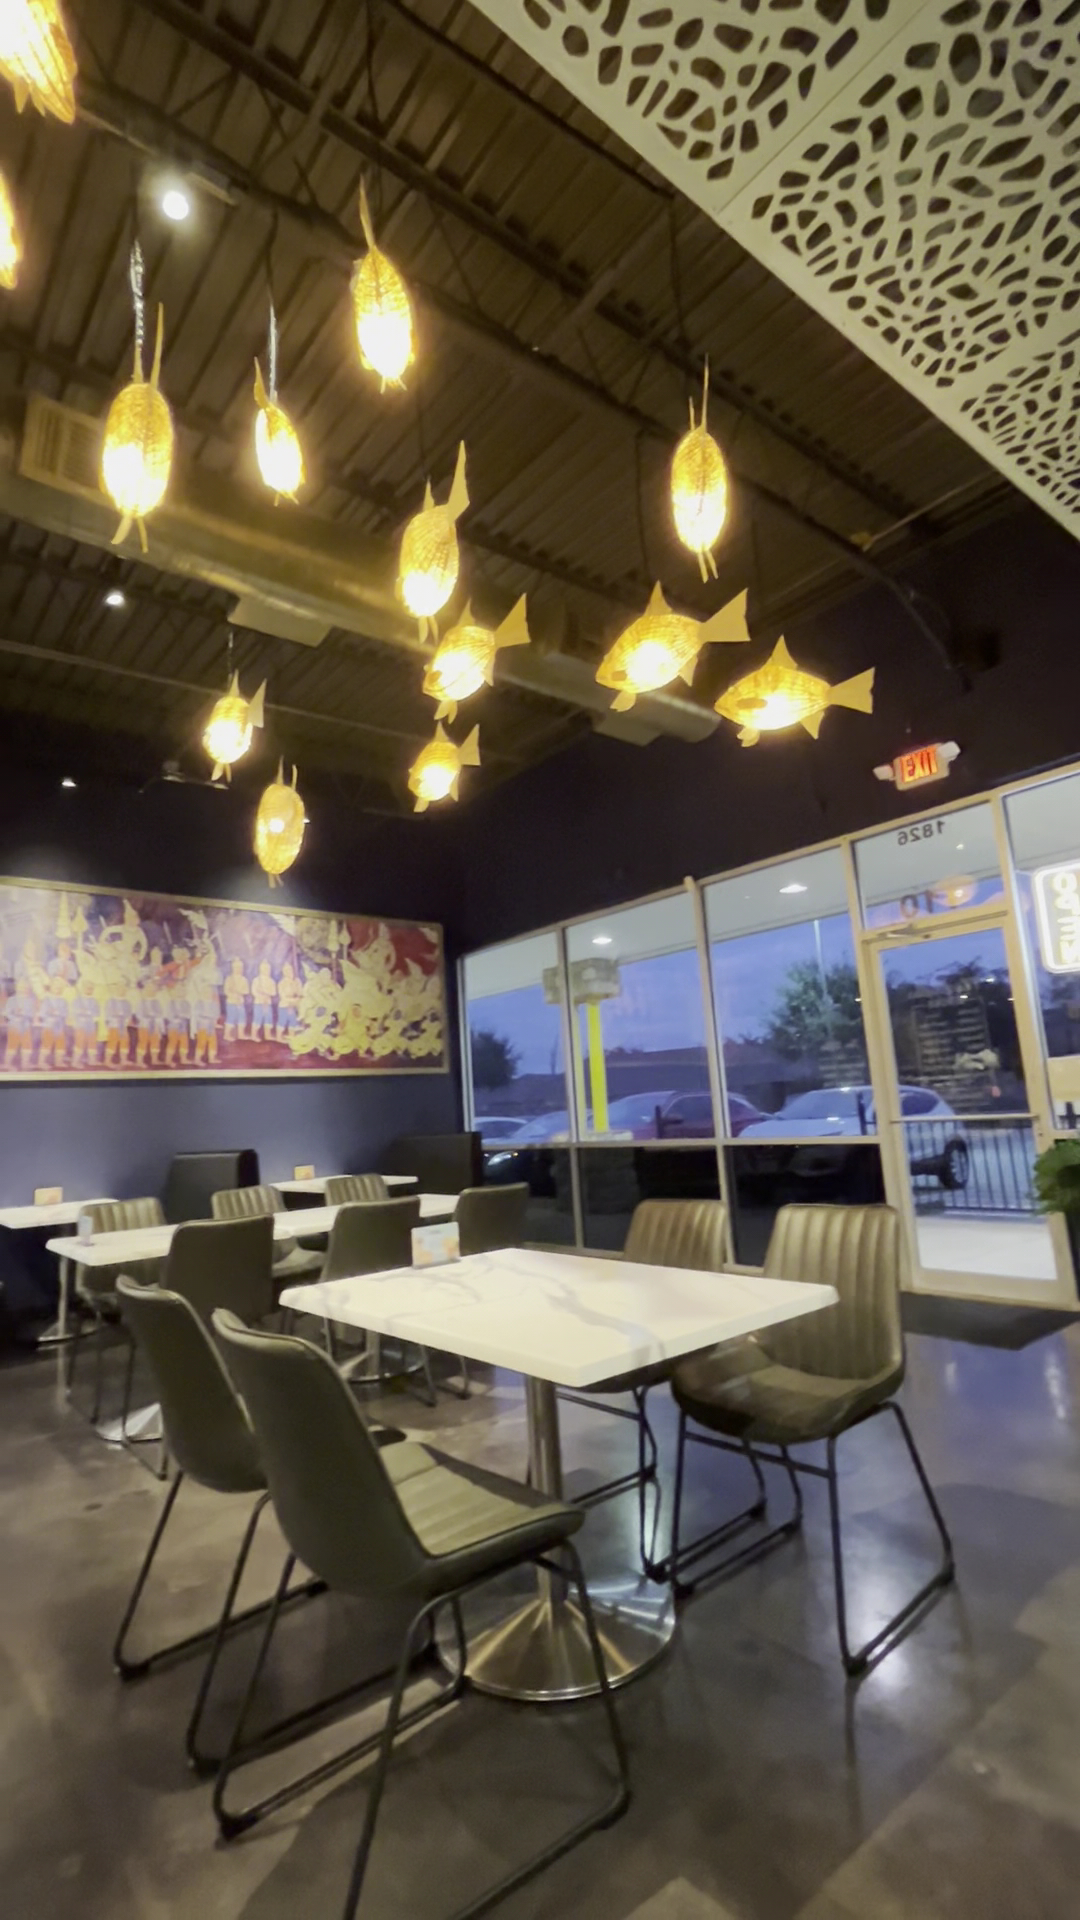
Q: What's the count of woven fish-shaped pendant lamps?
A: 13